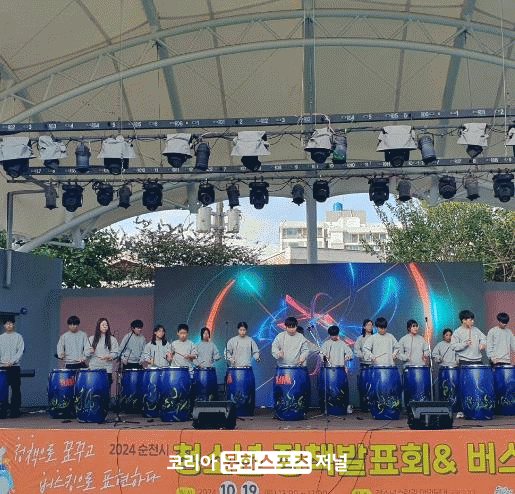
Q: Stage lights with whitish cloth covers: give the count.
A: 9